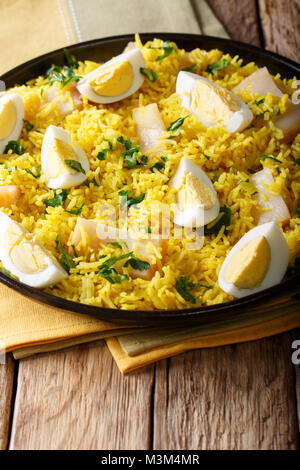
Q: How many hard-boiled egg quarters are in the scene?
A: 7